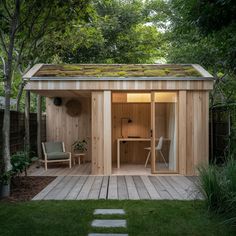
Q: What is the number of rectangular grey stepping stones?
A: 3